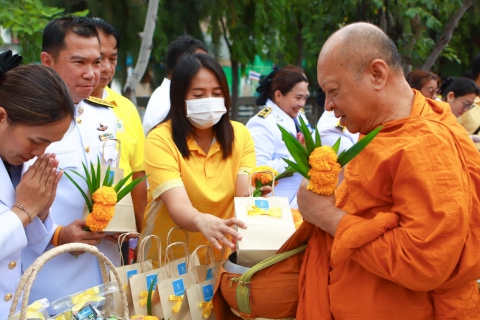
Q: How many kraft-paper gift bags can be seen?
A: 8